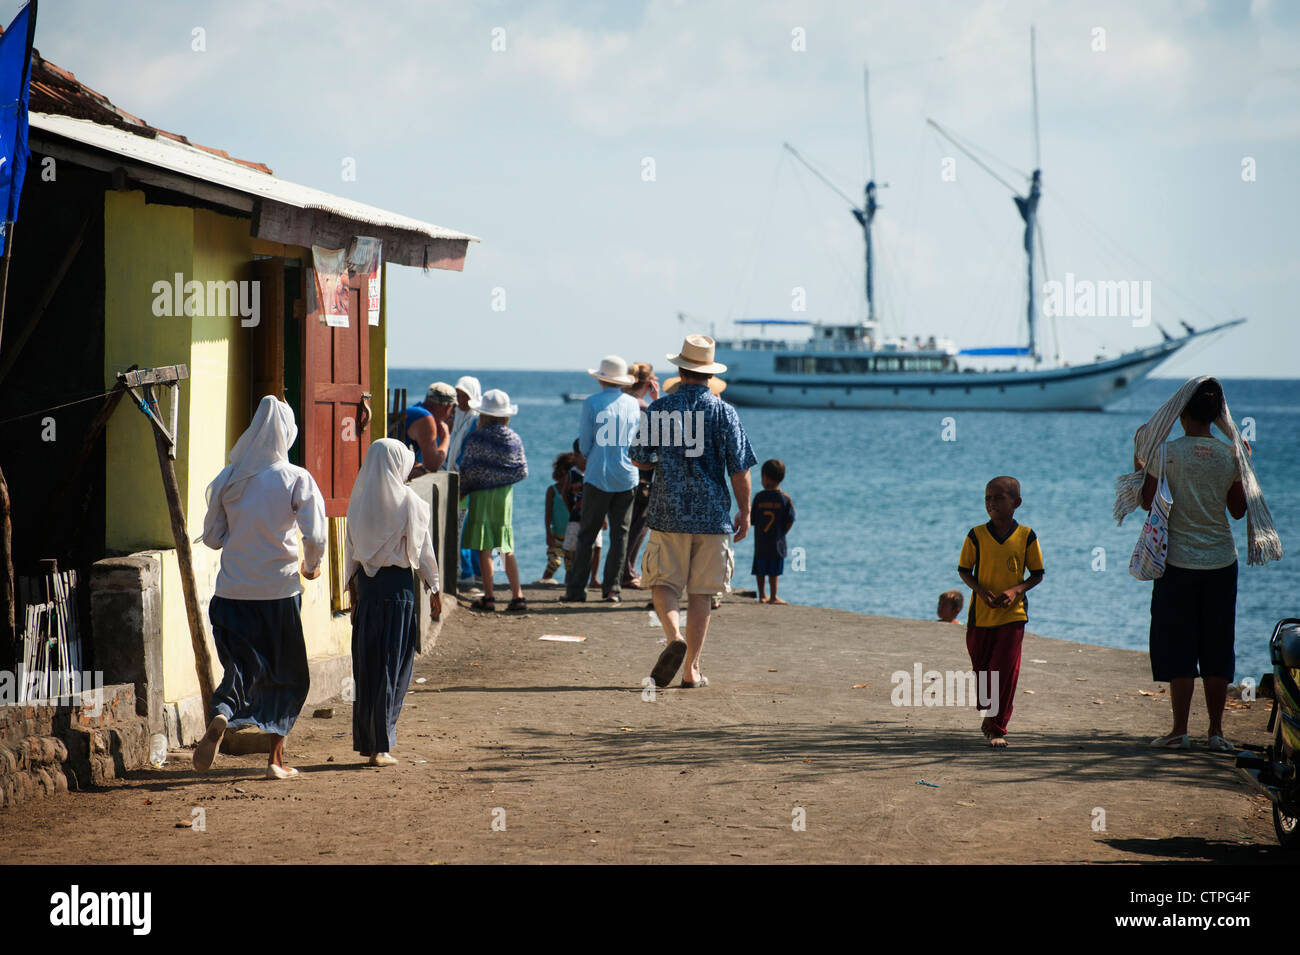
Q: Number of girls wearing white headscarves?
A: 2